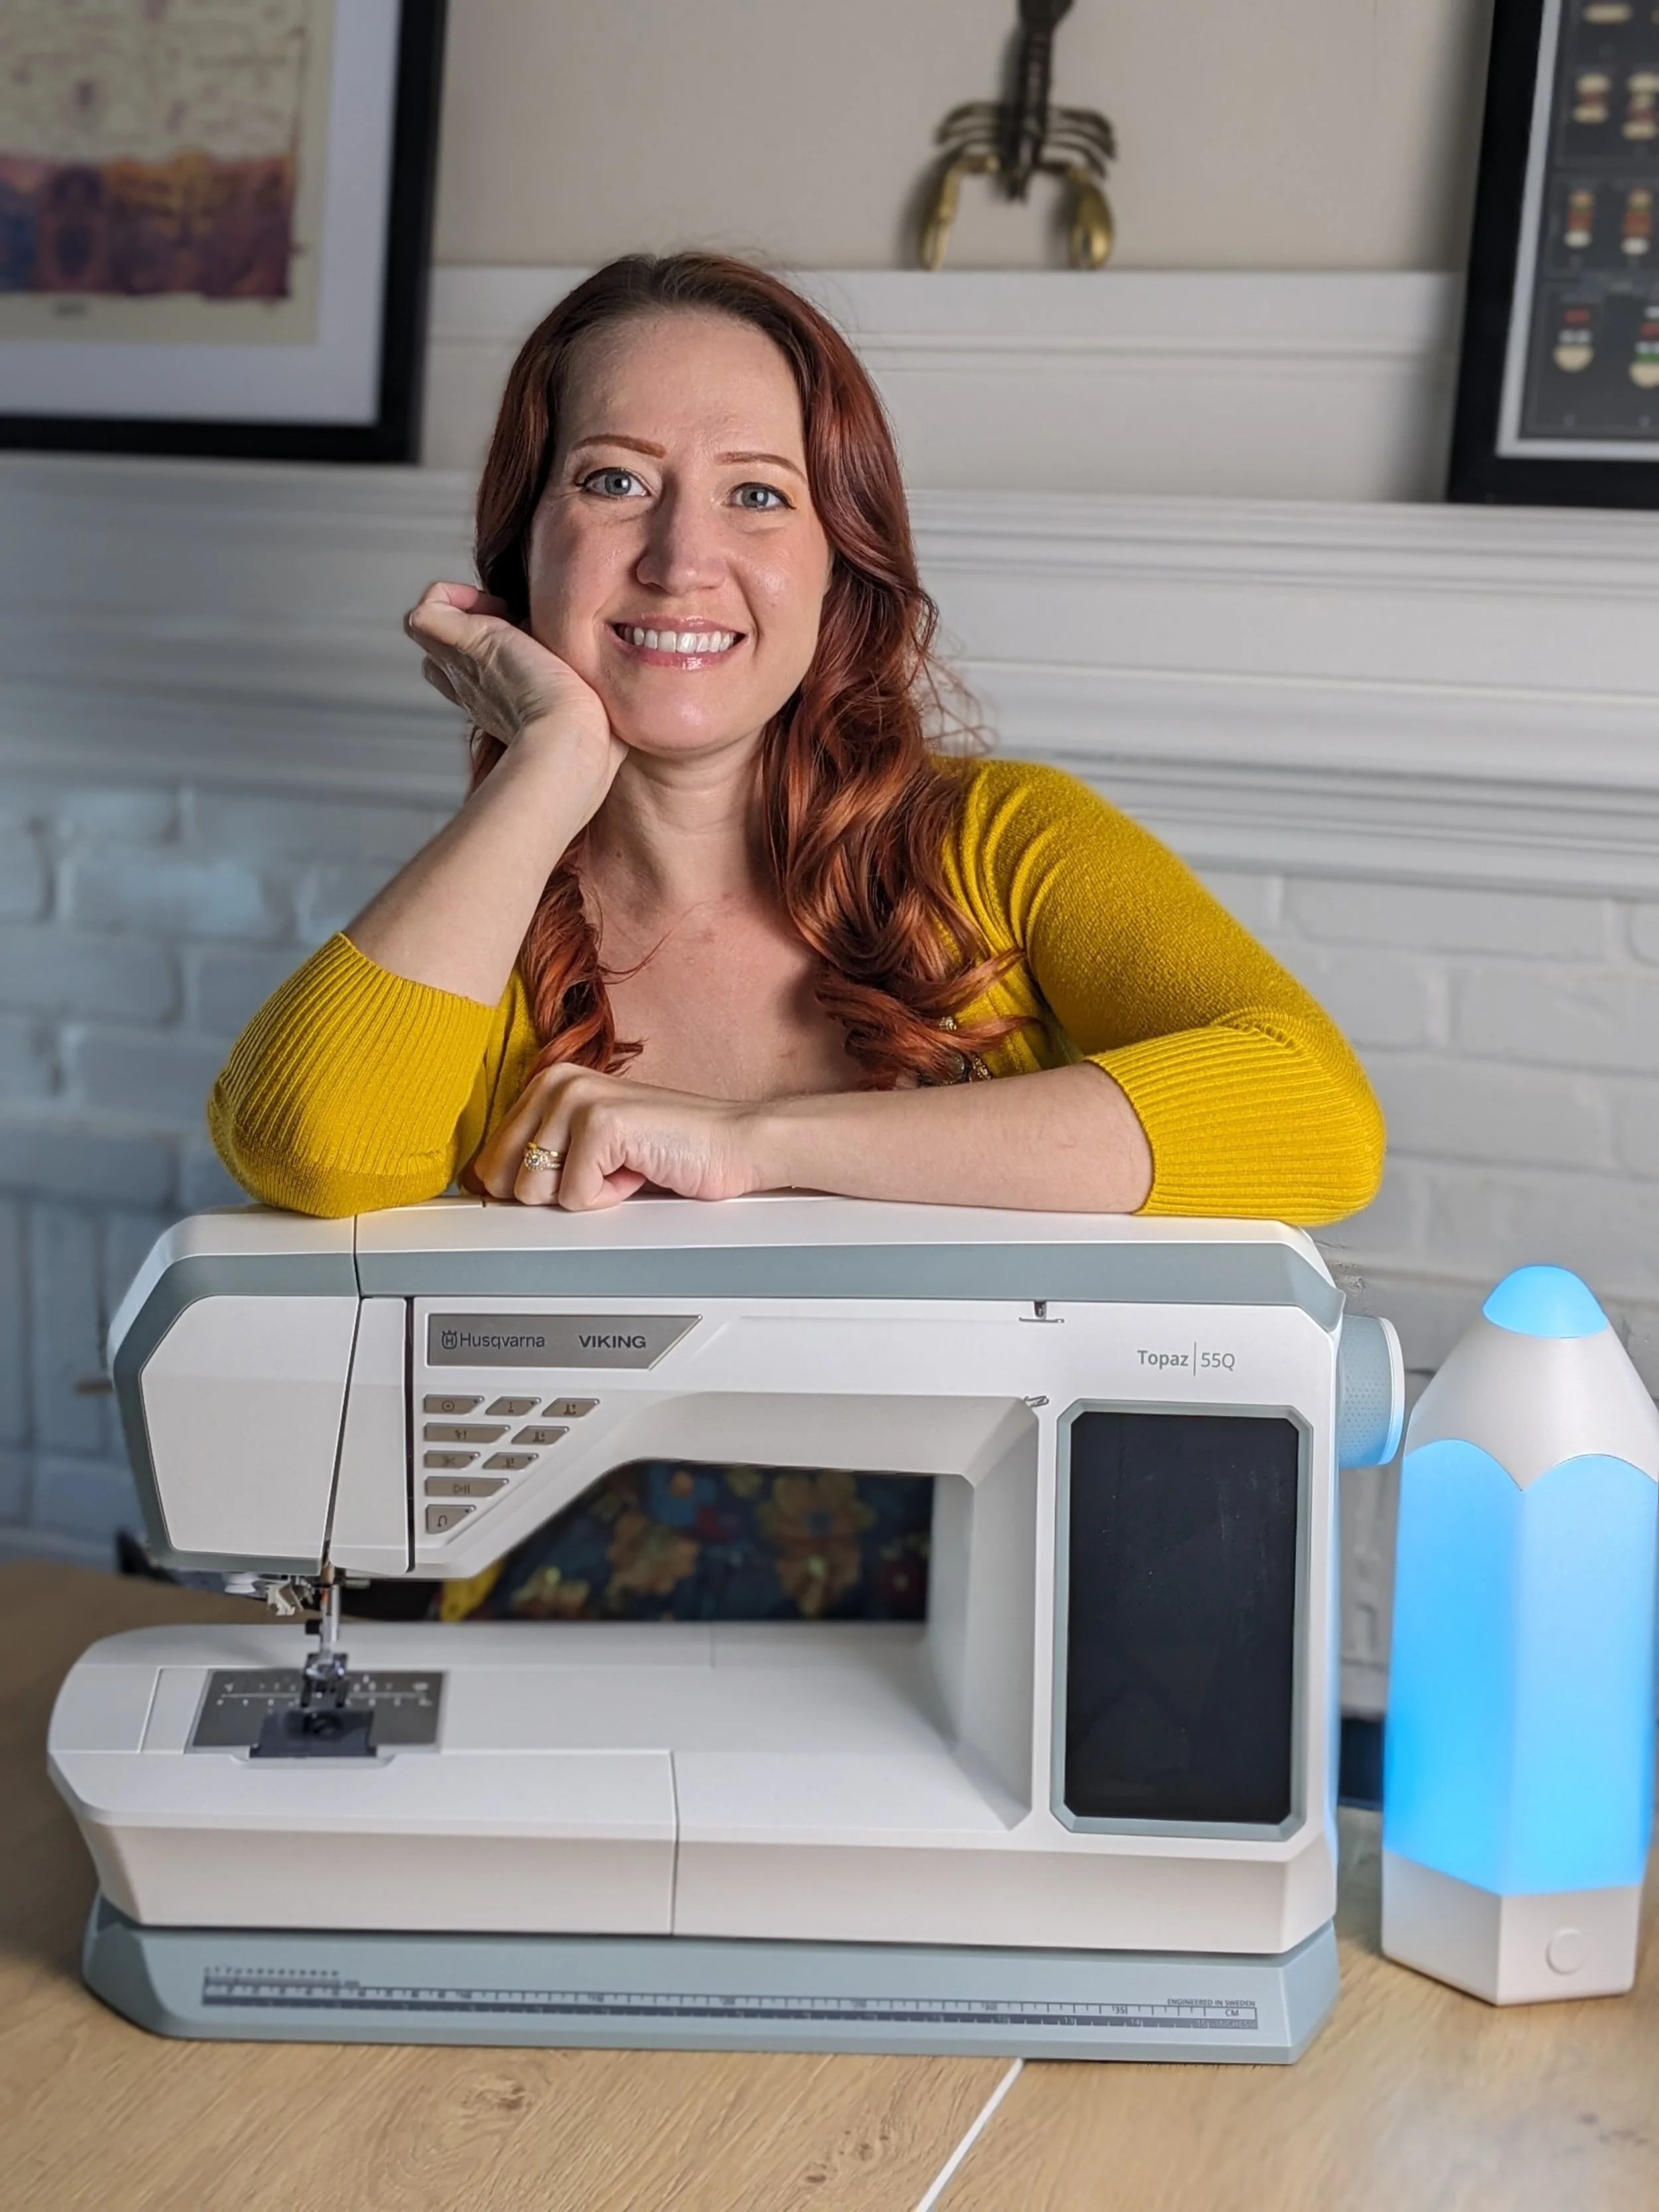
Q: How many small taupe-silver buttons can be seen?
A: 9